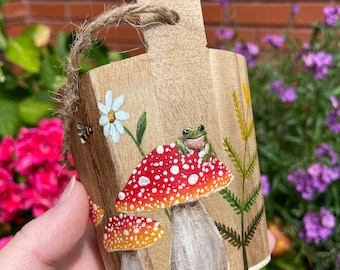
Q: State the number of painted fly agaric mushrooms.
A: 3